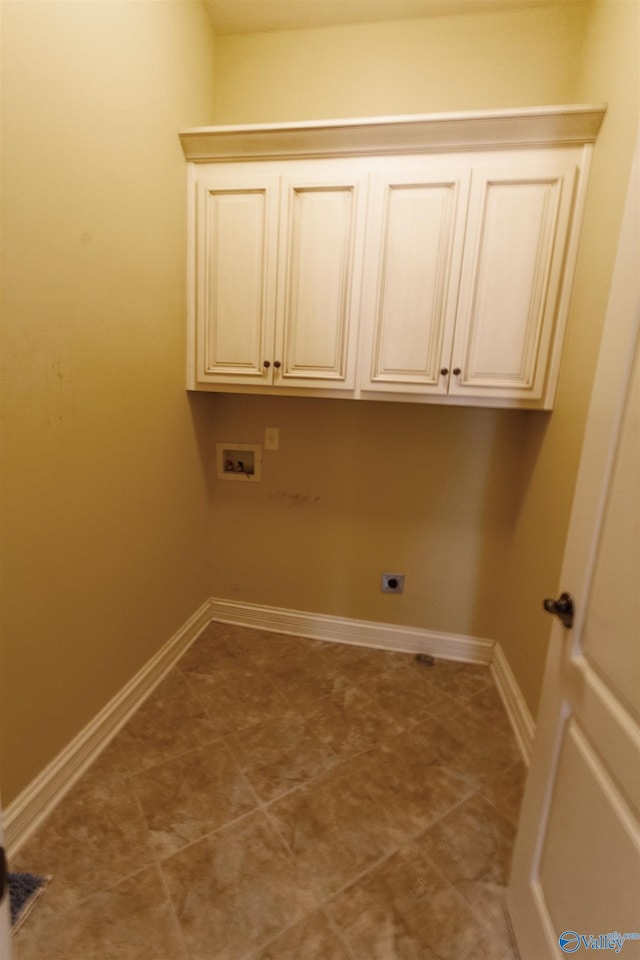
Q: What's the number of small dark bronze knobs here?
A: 4